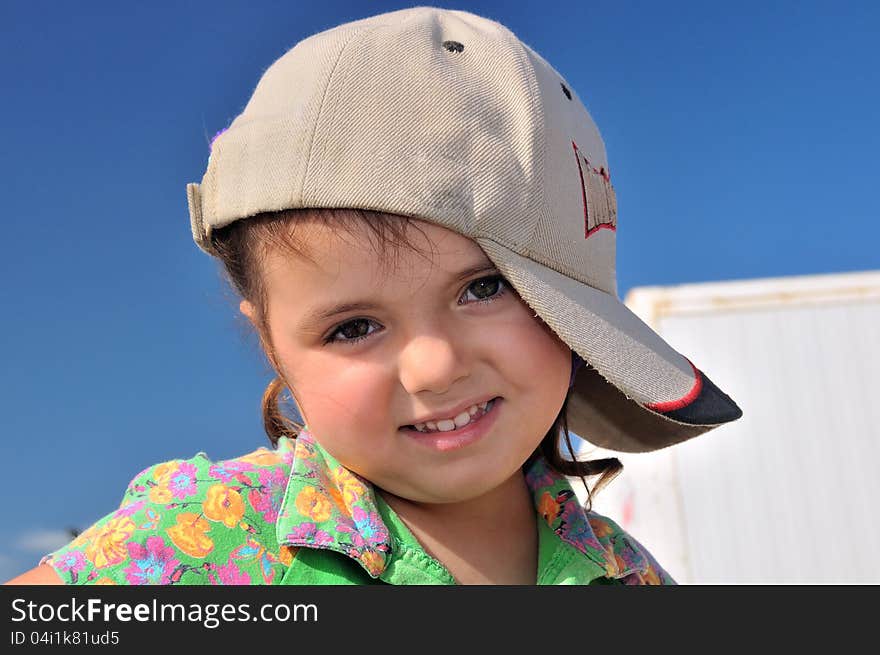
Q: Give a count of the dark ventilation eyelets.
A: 2